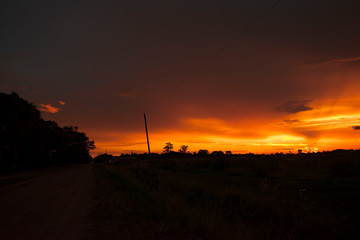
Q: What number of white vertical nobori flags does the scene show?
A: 0